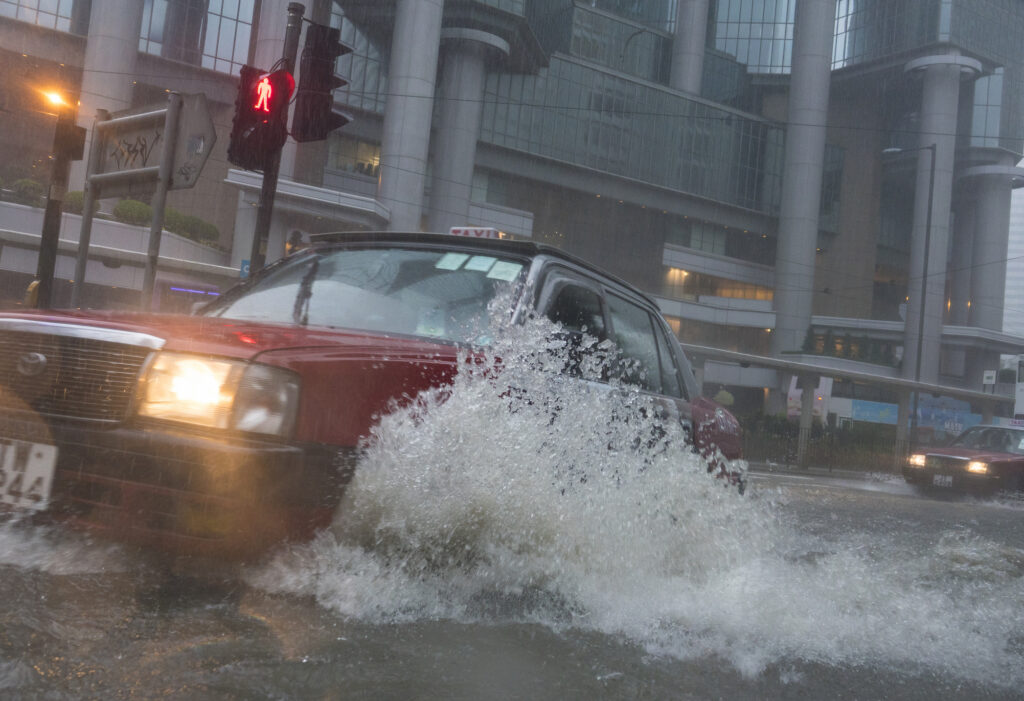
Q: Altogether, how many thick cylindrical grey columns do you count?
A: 8